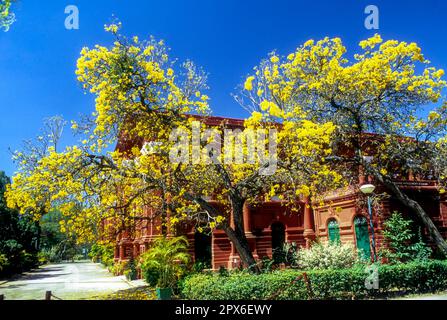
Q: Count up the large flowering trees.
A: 2